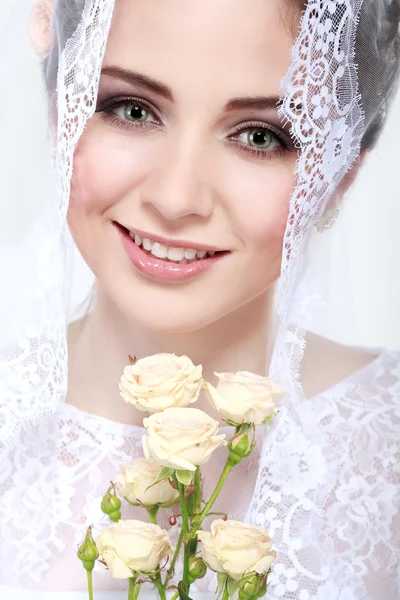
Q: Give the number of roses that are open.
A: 6